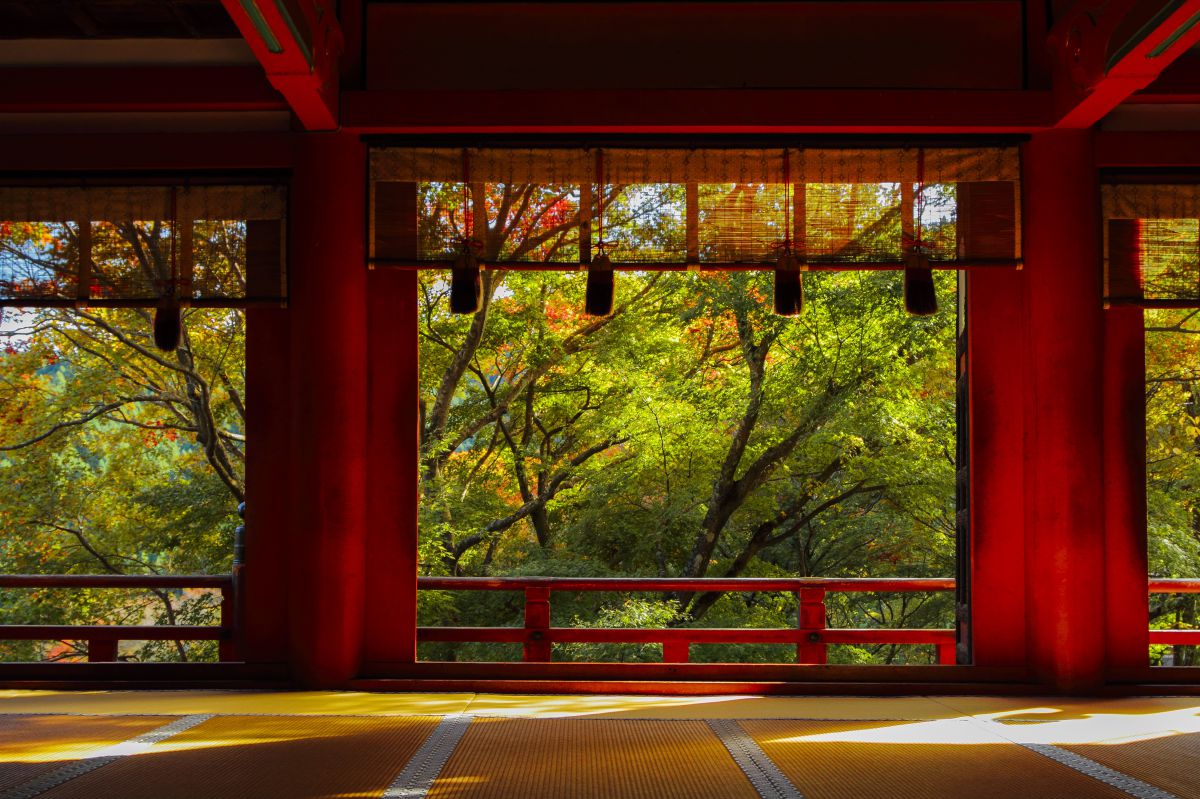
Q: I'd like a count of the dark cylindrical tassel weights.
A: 5